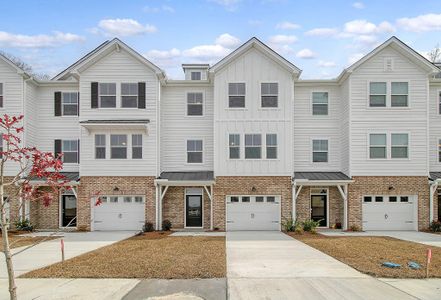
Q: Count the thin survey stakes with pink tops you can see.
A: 2